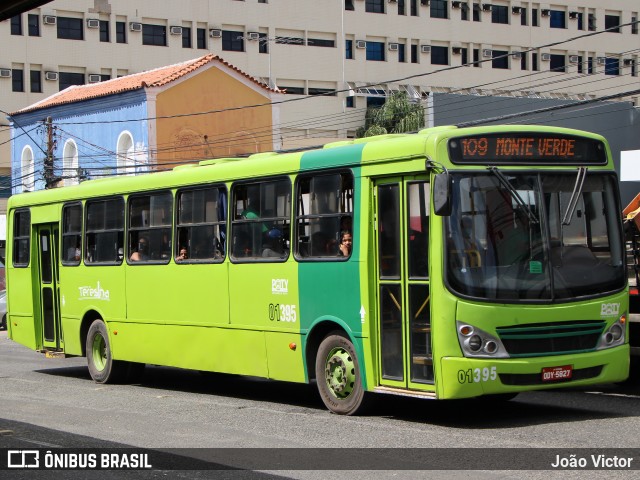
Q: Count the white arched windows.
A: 3